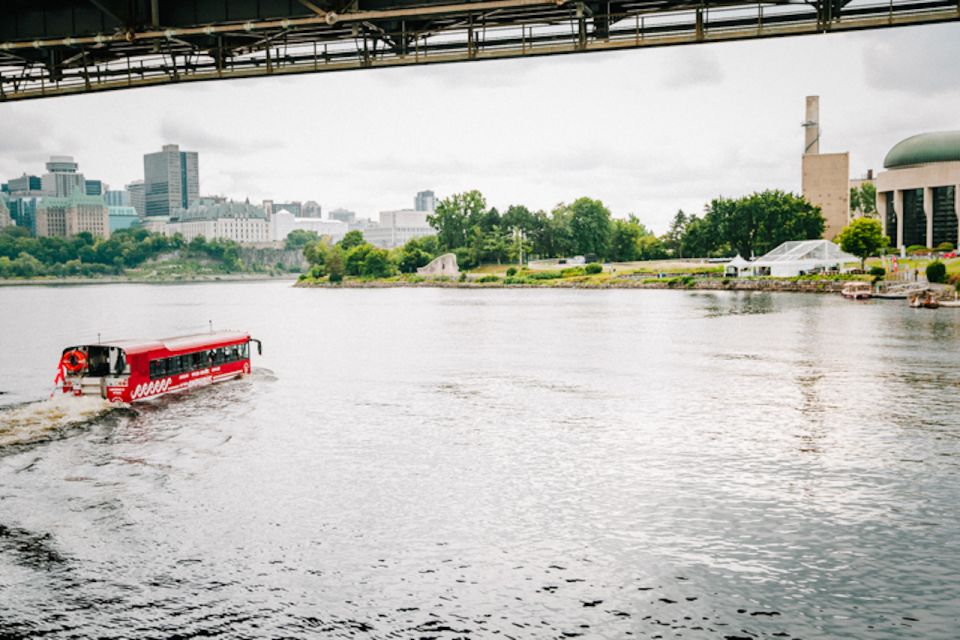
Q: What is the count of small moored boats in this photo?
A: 3